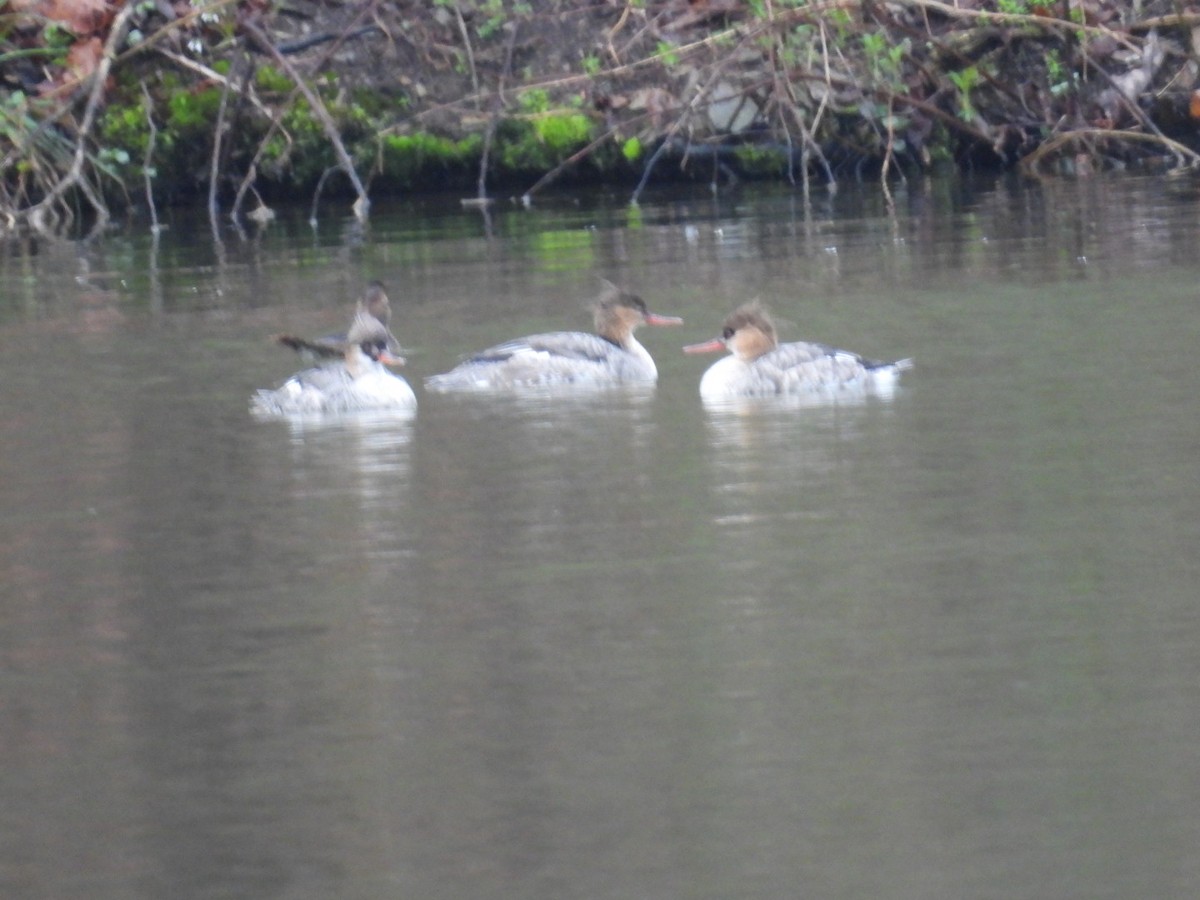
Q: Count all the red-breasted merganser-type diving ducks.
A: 4